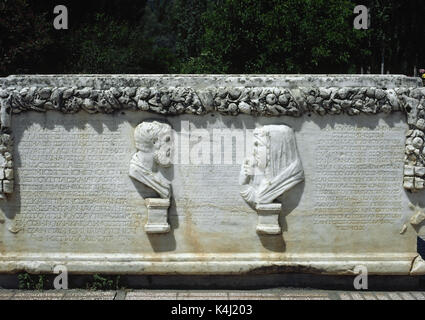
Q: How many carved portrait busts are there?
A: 2